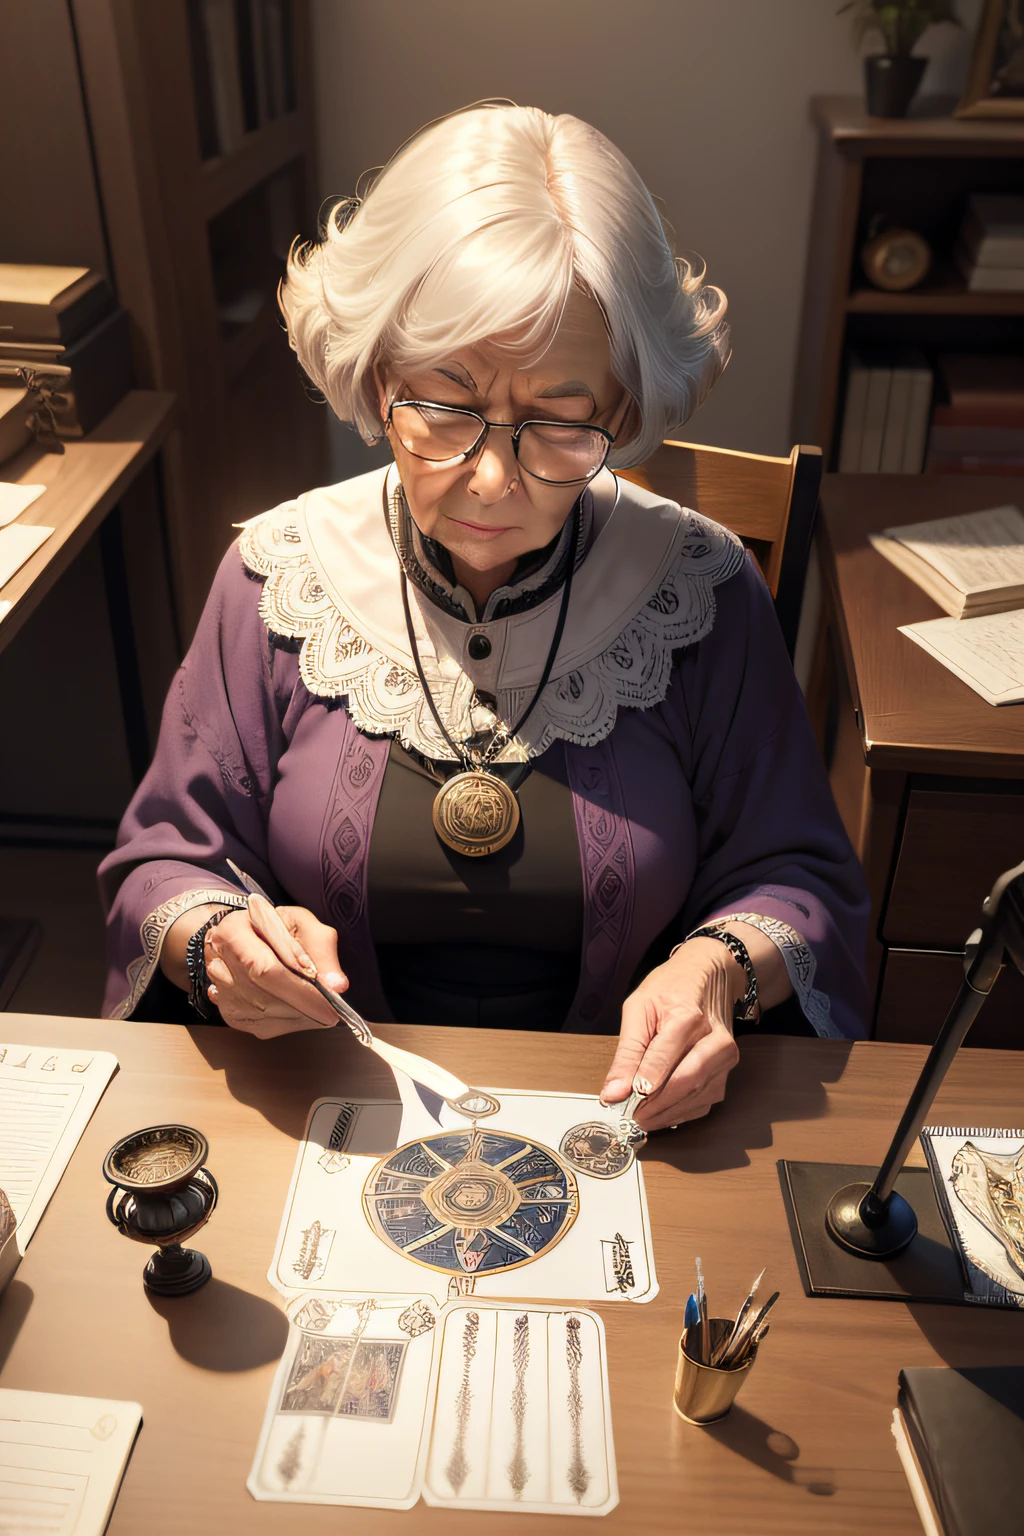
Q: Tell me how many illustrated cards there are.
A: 3